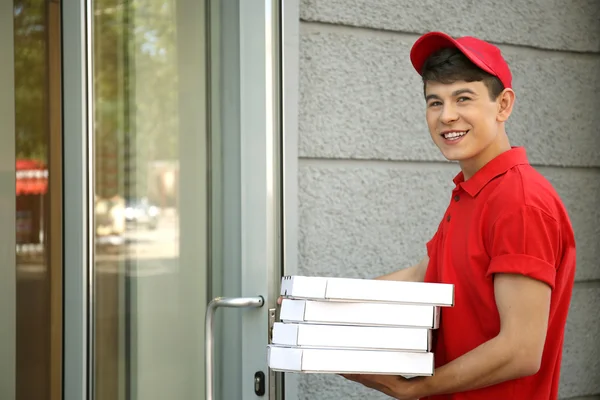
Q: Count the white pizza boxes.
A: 4